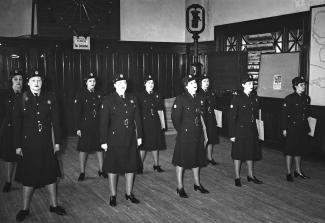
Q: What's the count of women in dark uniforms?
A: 9